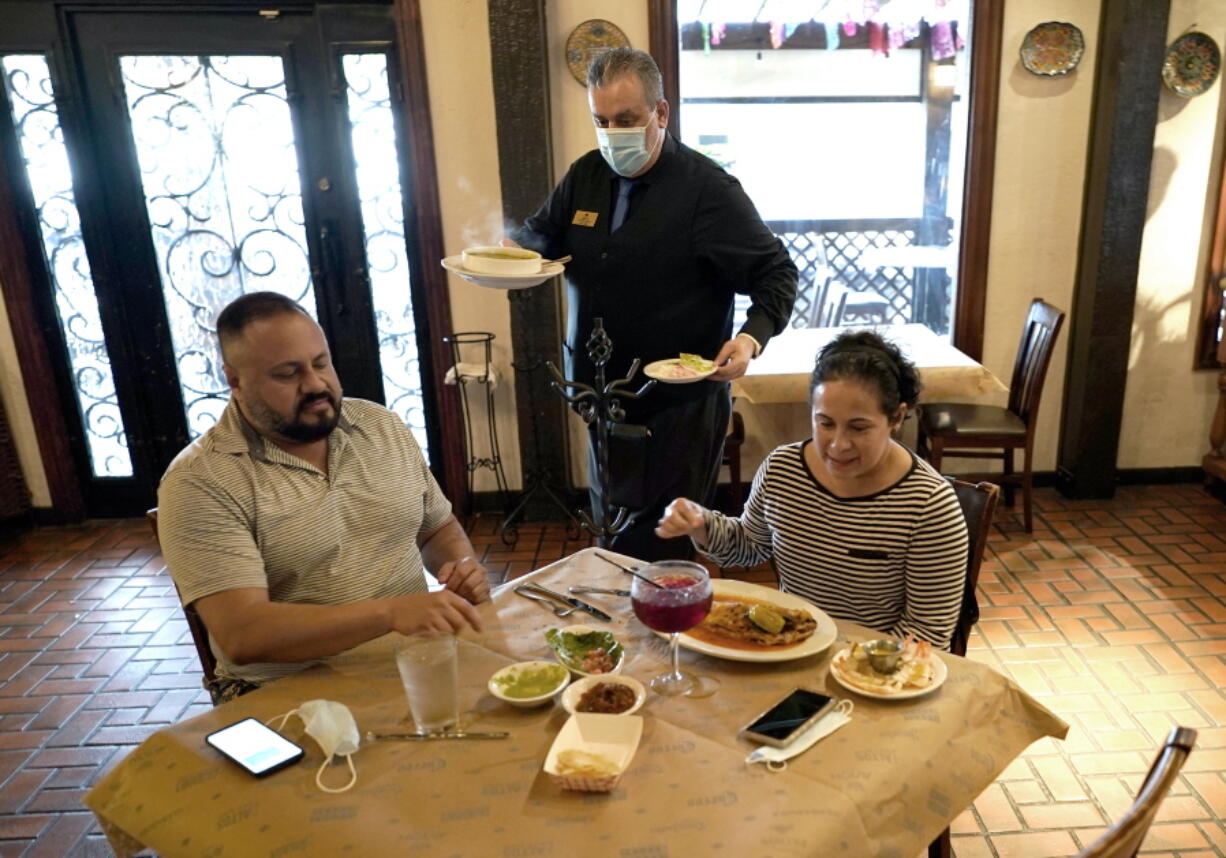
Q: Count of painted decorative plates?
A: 3